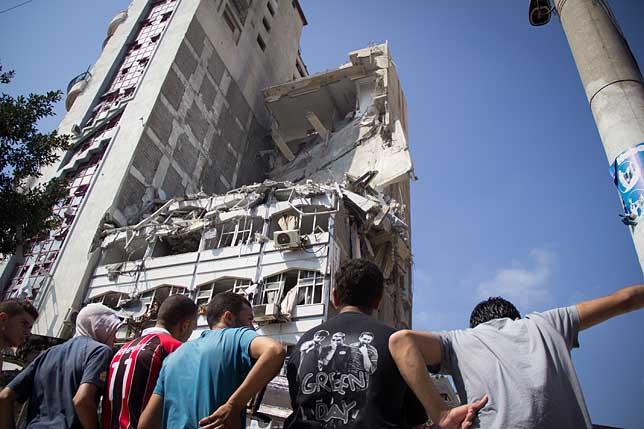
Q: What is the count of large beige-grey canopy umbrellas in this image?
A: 0